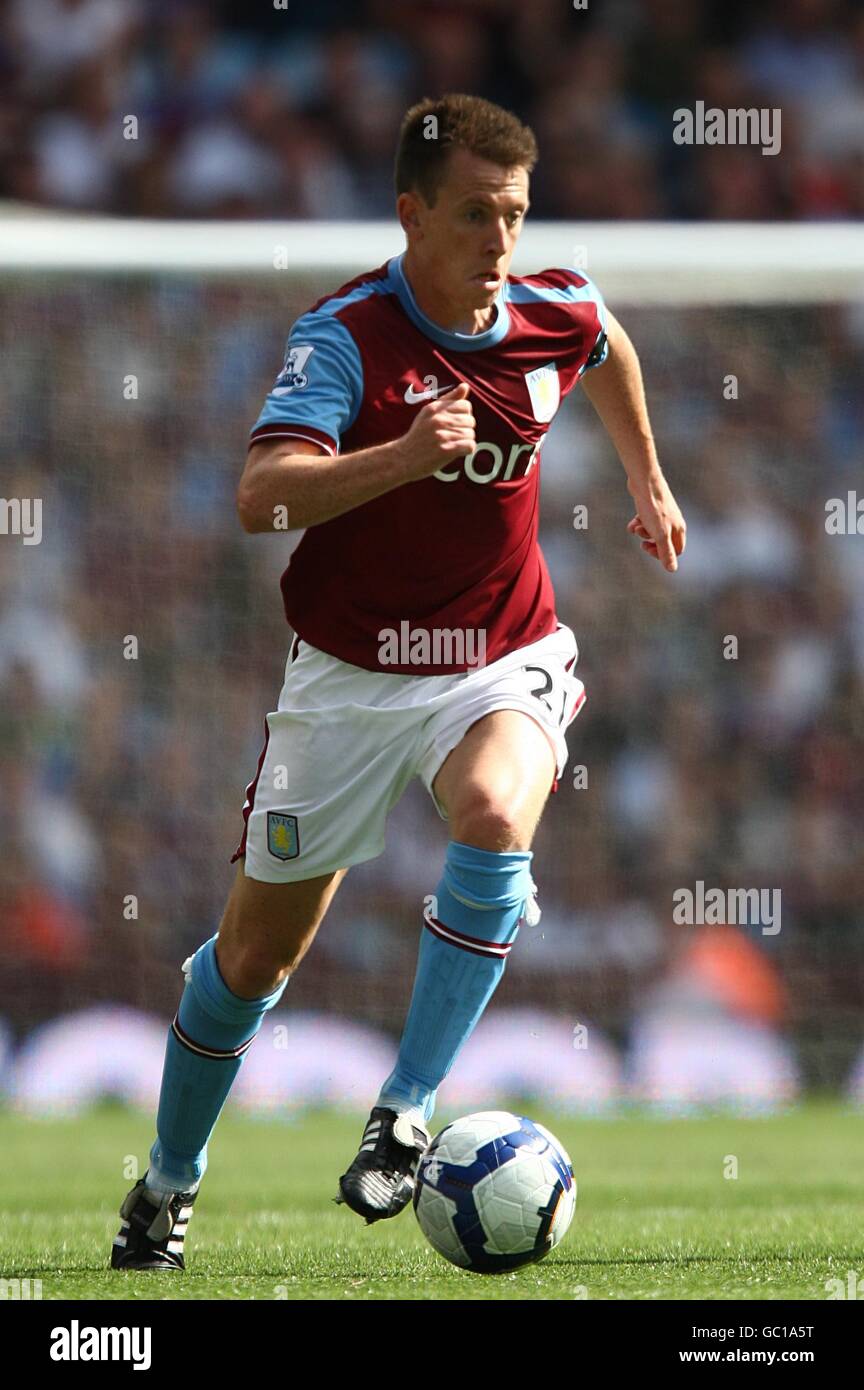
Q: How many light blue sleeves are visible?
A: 2